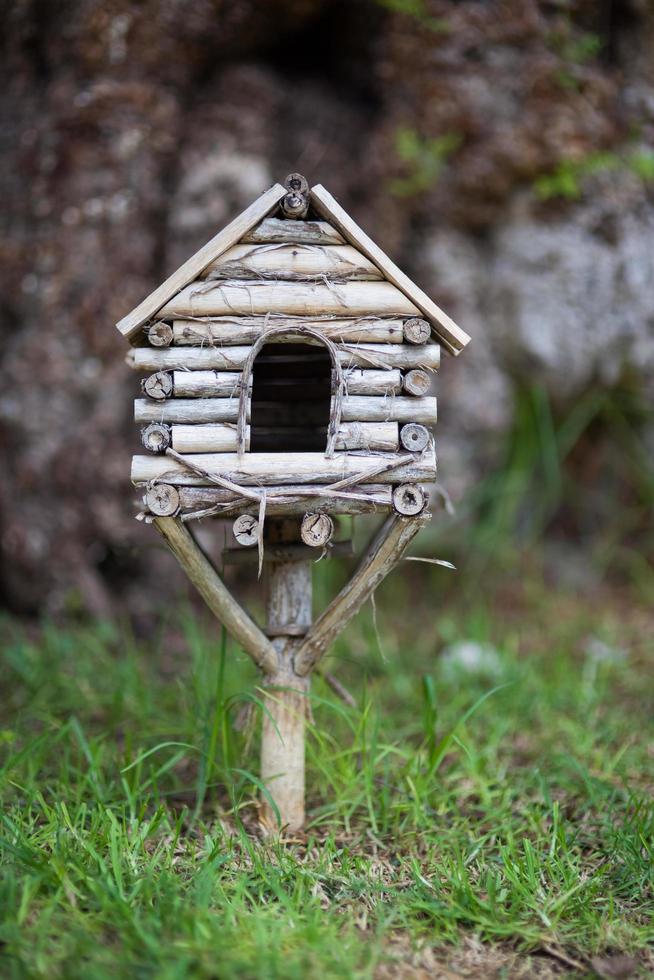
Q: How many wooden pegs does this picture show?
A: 12